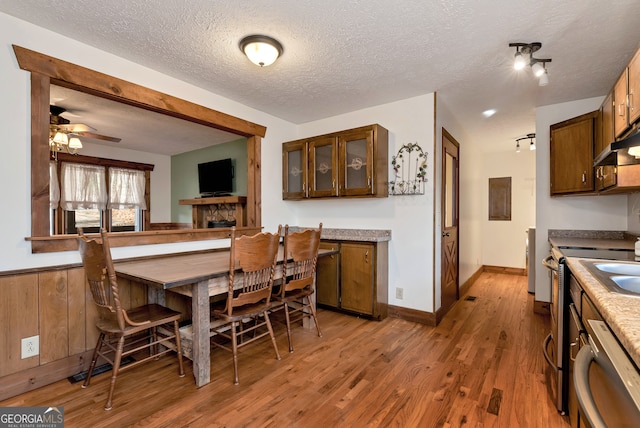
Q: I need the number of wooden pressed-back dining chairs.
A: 3